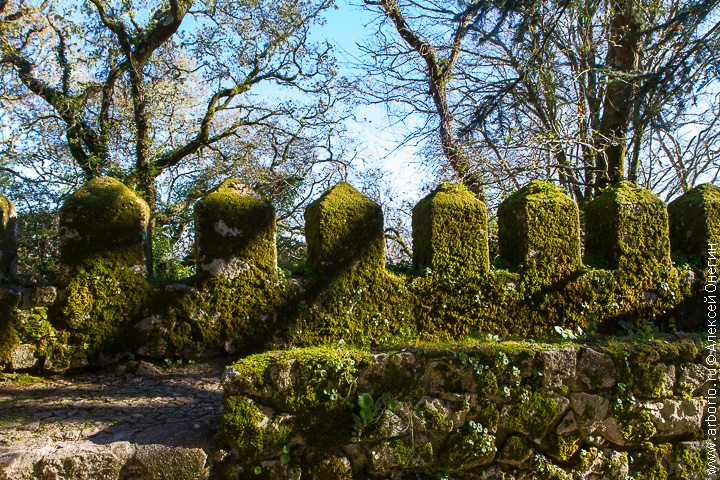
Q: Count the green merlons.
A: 8